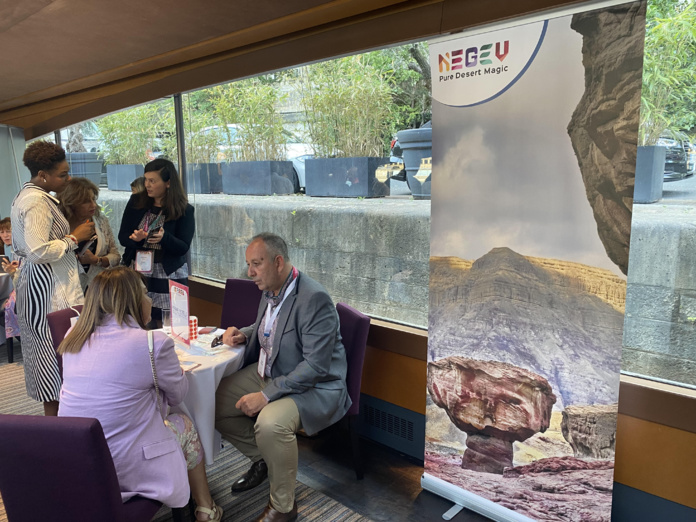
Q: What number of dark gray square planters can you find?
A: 5